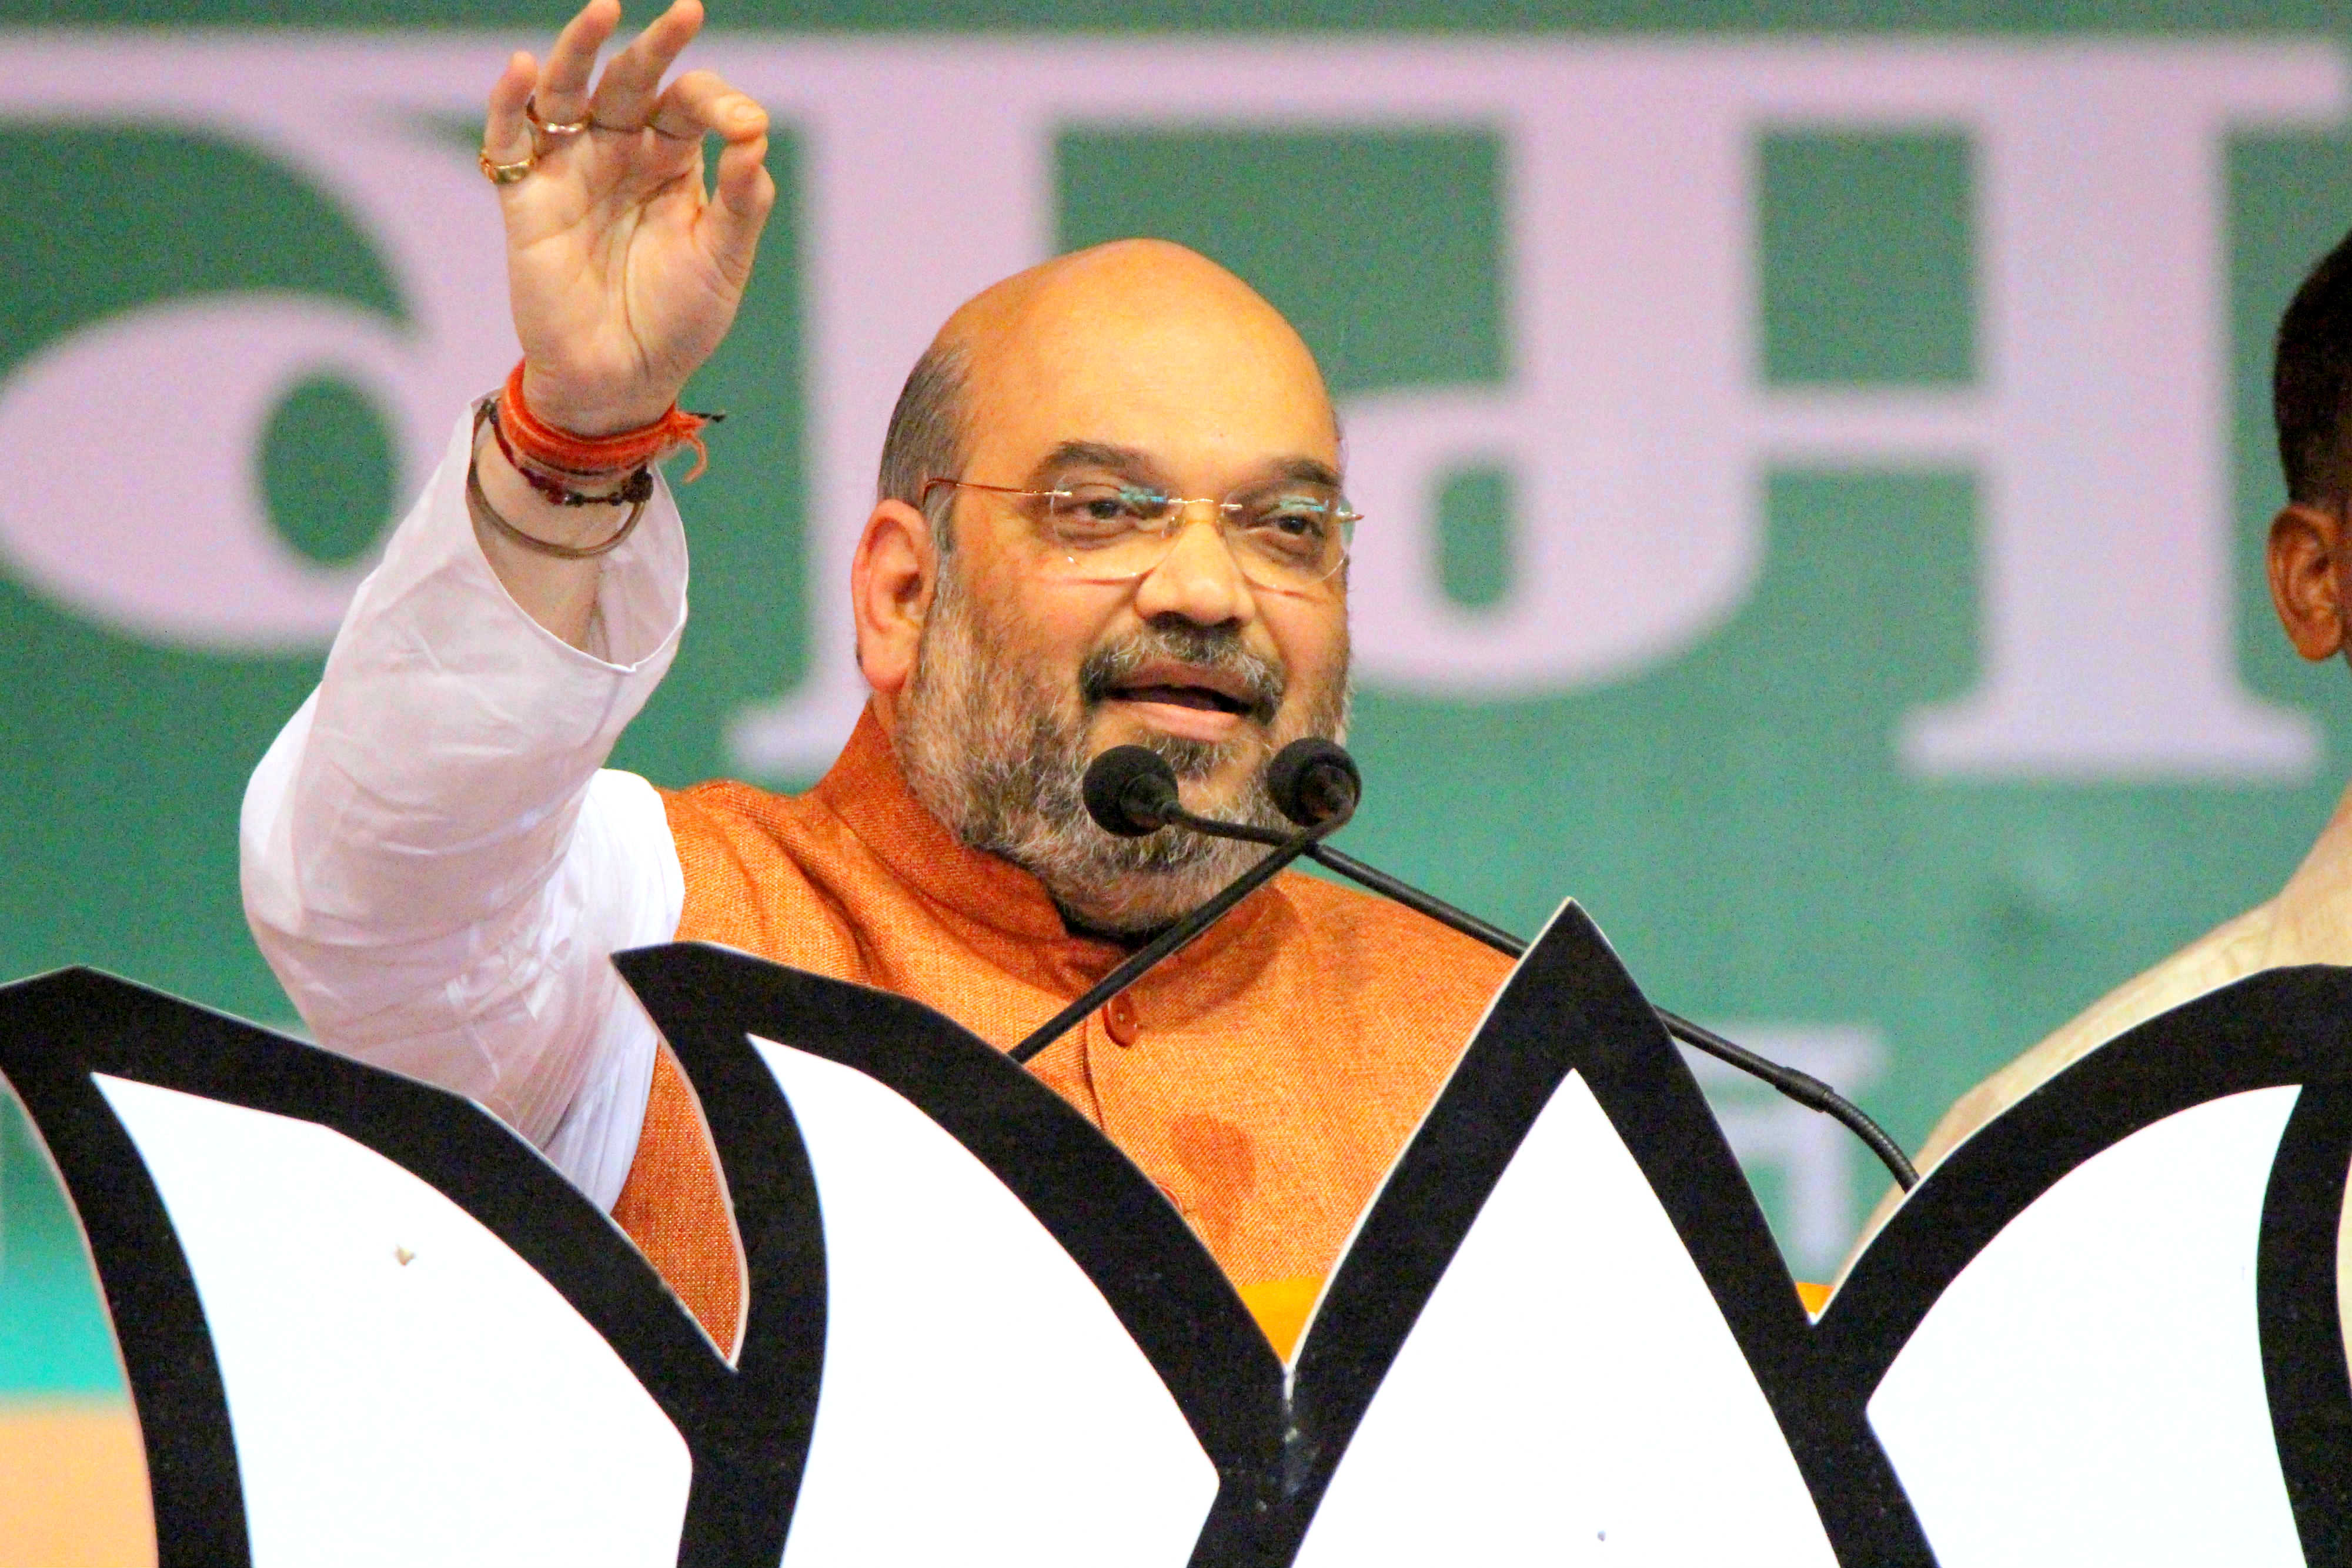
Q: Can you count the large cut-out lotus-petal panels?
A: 4